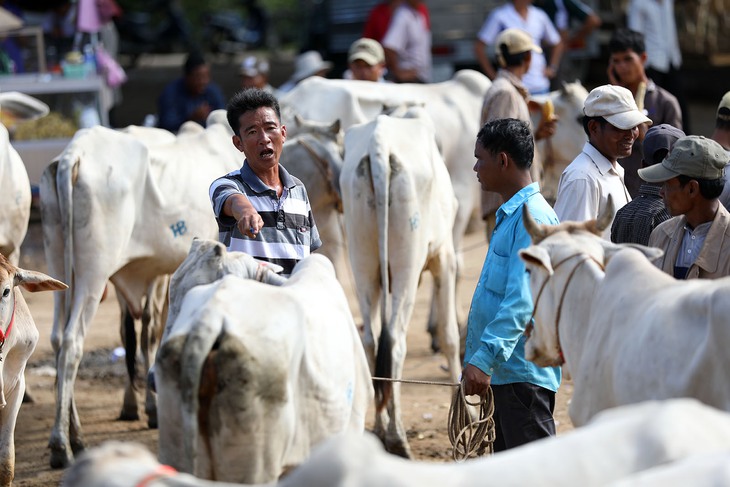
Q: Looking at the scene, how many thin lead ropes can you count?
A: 1